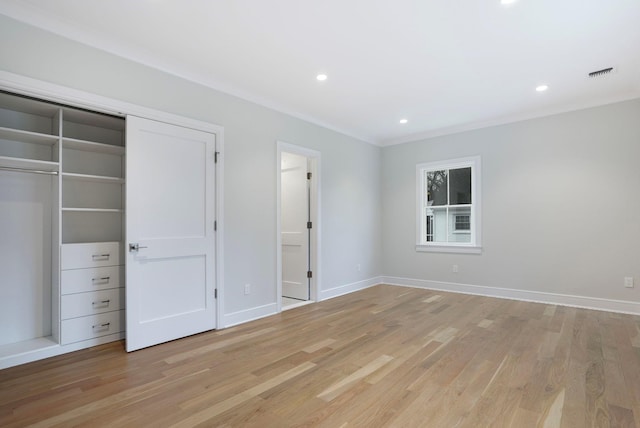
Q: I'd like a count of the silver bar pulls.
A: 4